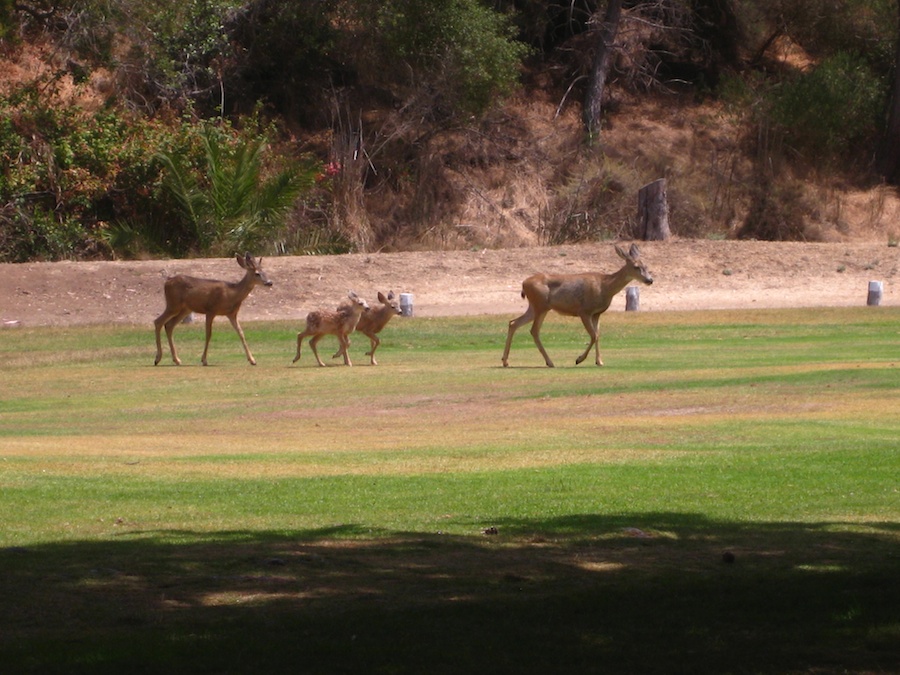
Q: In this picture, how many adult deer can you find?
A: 2